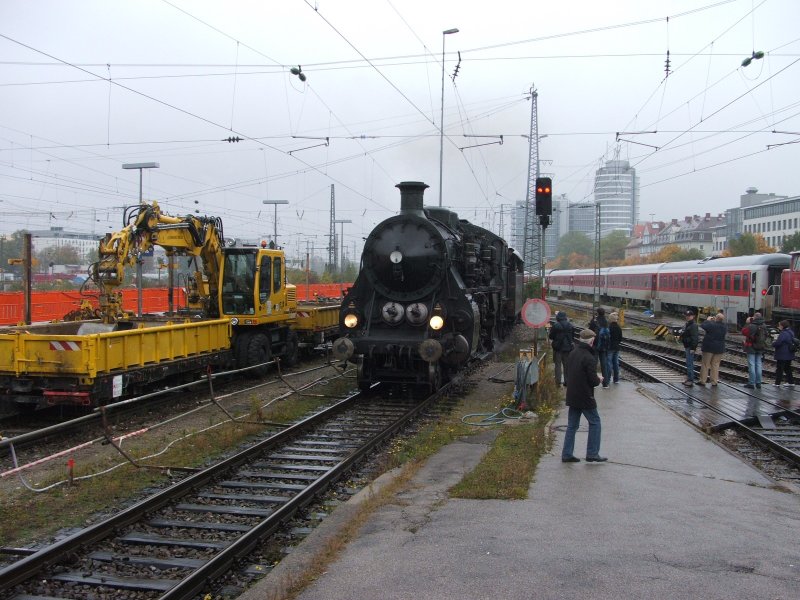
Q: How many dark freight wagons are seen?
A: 0